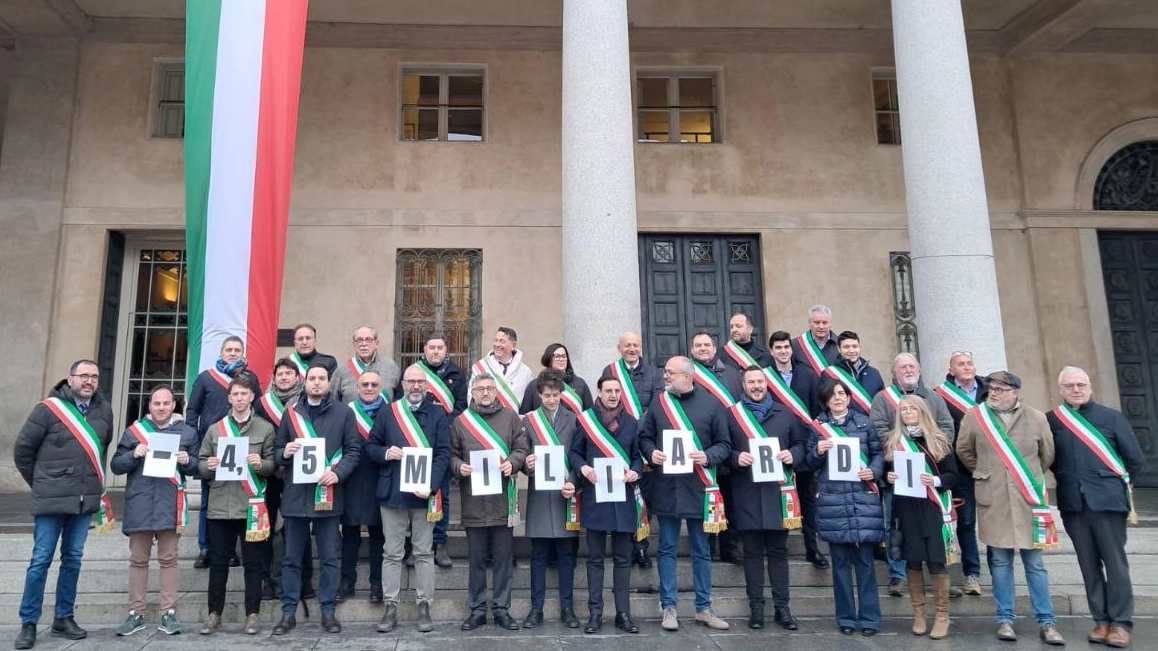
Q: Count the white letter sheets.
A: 11